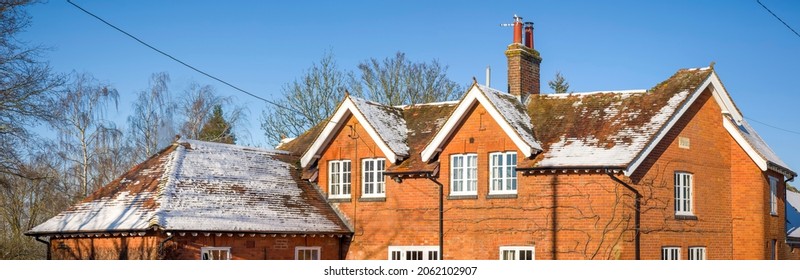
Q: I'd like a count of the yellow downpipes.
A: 0